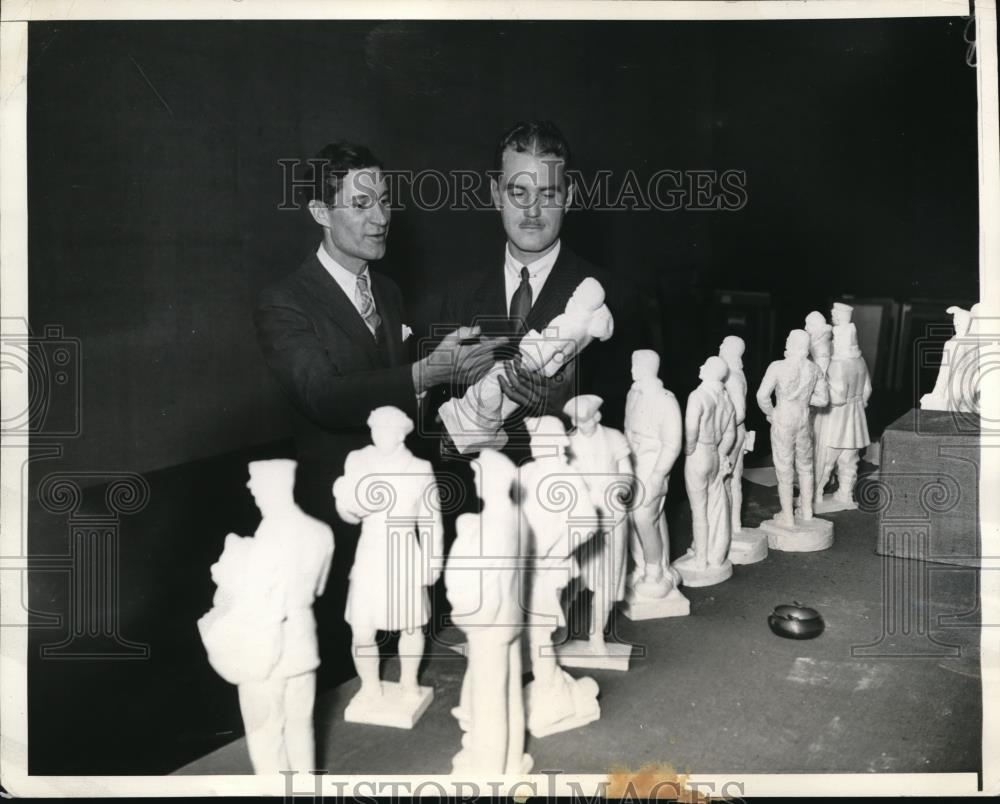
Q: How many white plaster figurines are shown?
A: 13